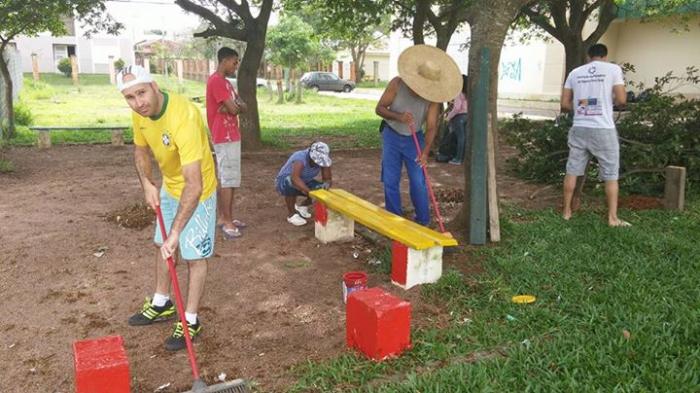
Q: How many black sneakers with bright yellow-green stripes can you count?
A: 2